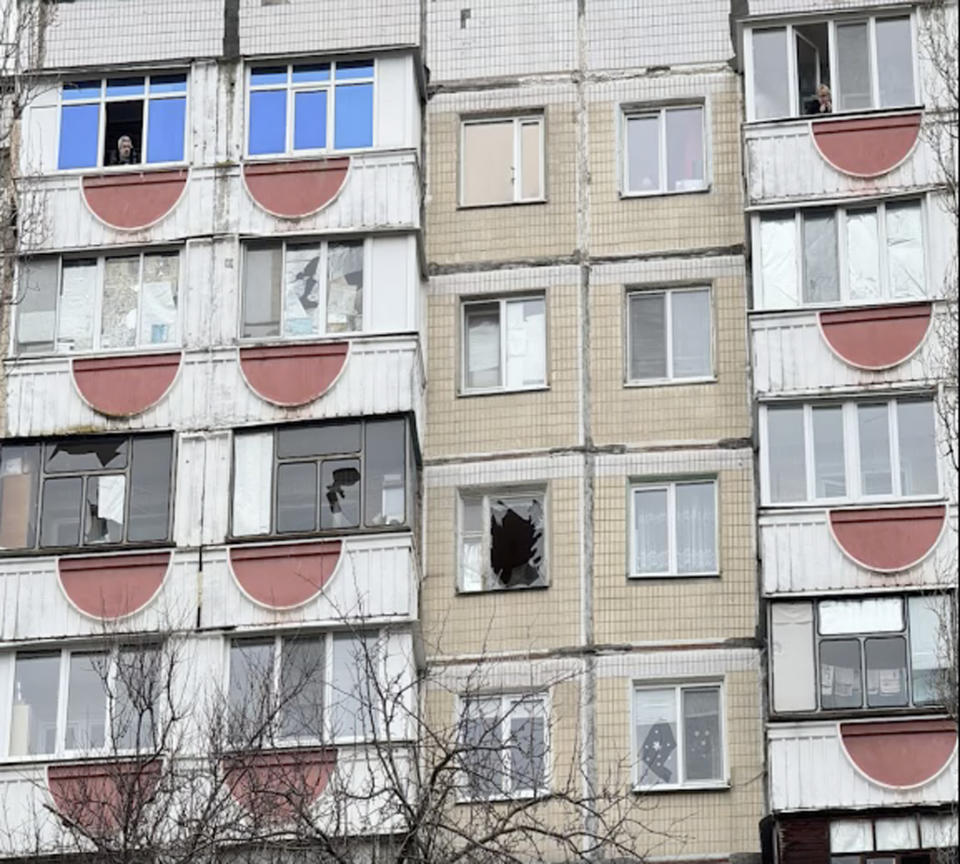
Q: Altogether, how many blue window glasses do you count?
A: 11